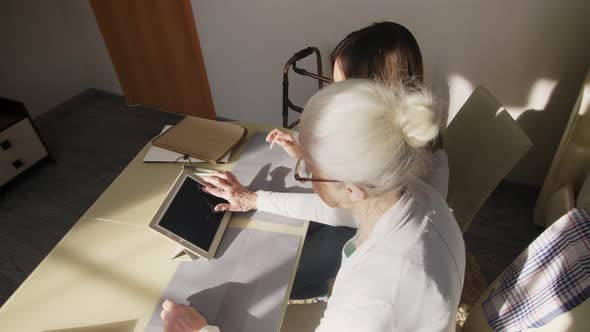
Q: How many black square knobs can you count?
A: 2